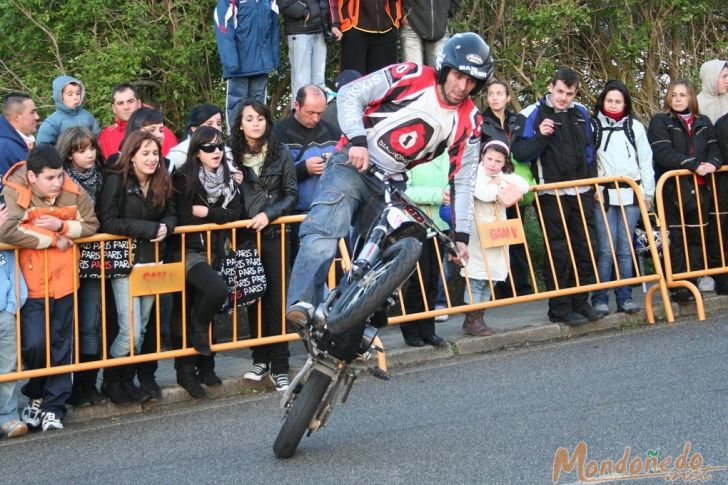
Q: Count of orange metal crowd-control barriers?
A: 3